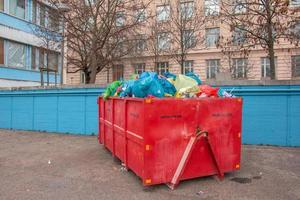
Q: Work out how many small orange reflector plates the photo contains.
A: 6